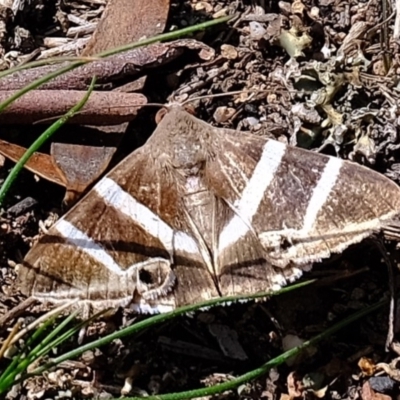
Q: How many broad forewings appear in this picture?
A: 2